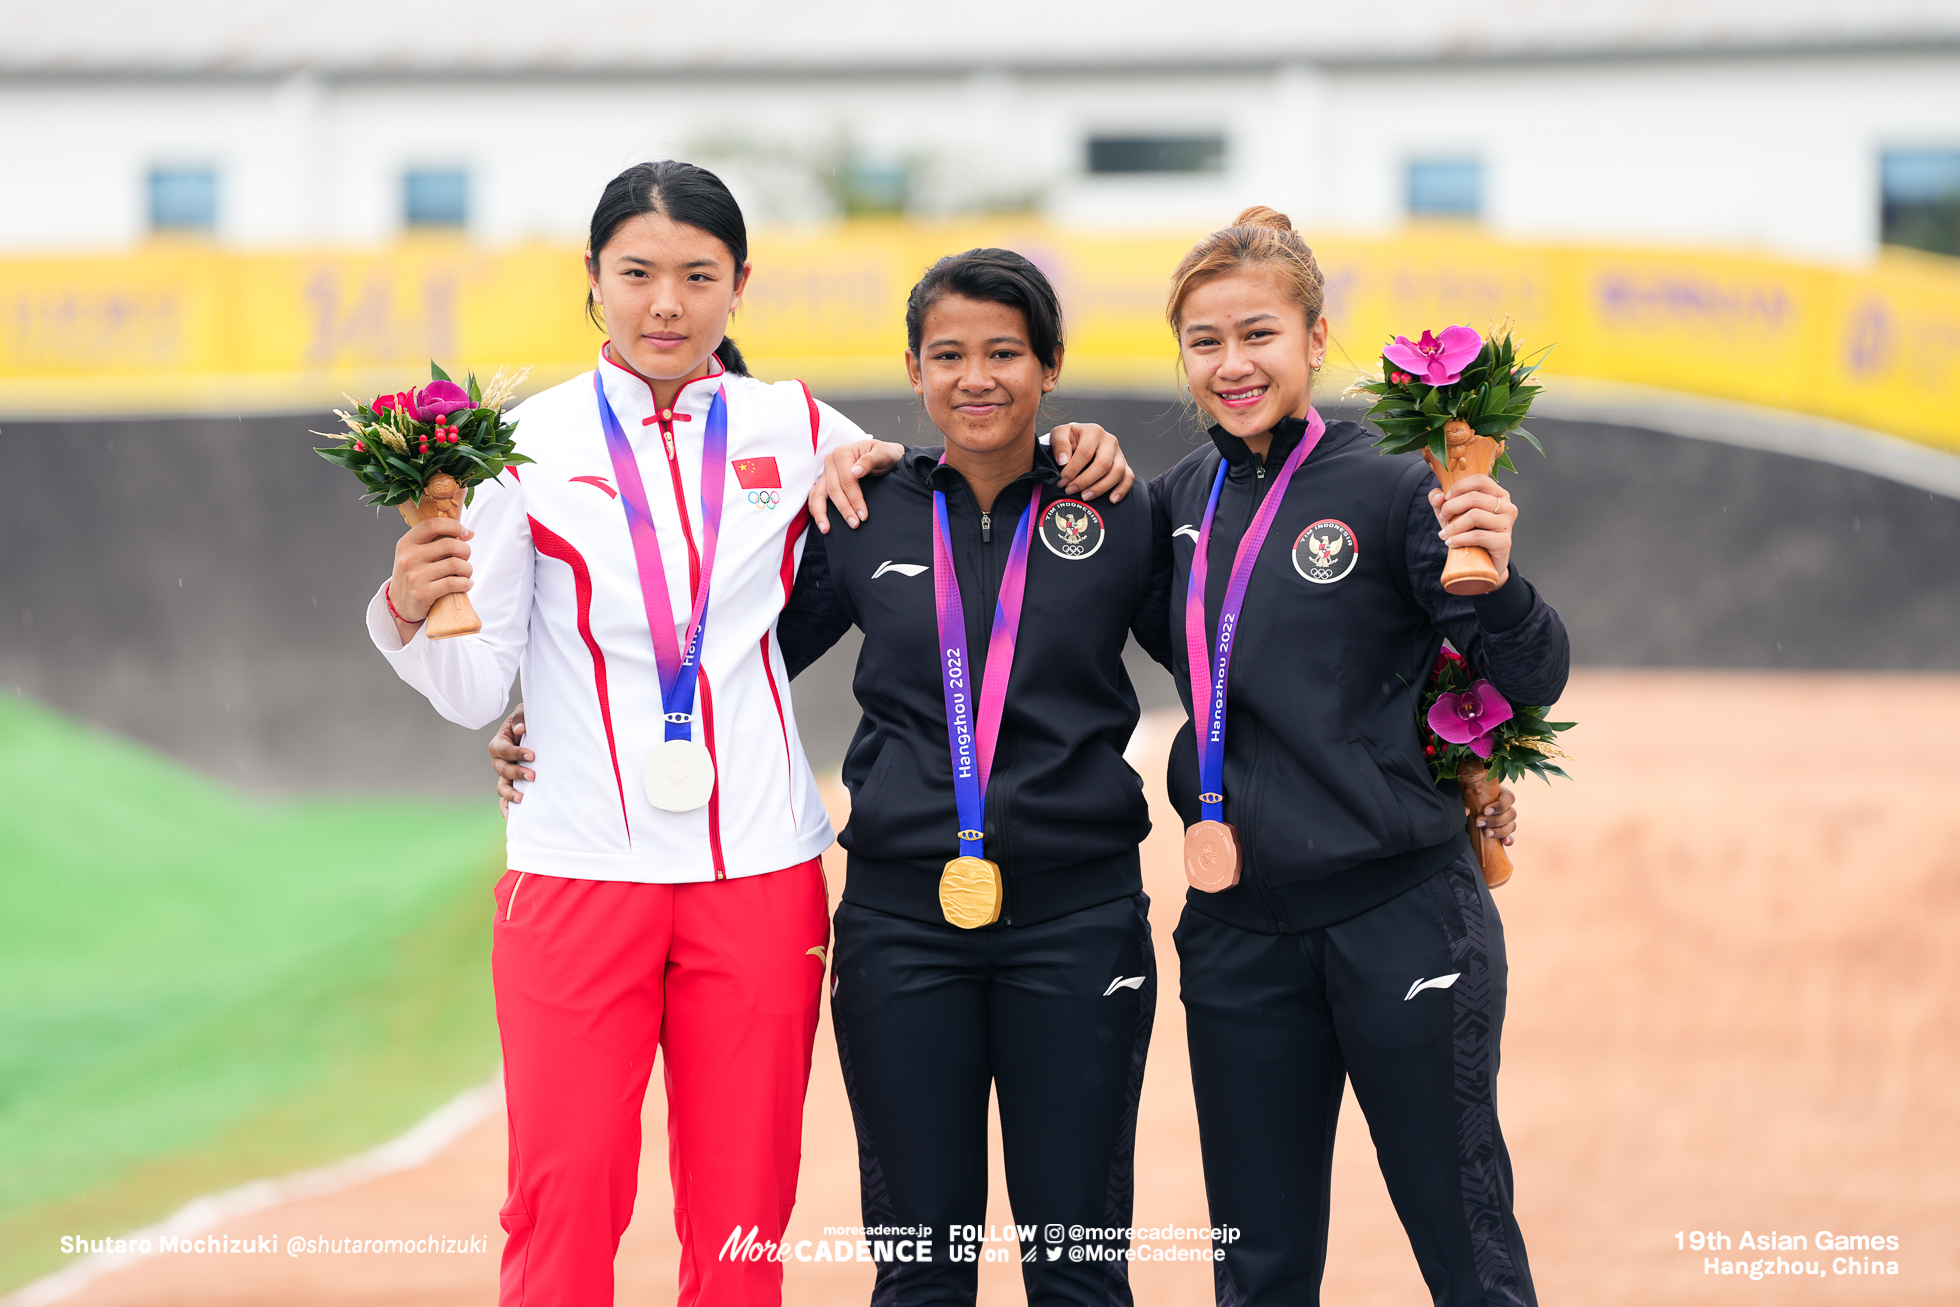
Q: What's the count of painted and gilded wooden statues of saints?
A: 0